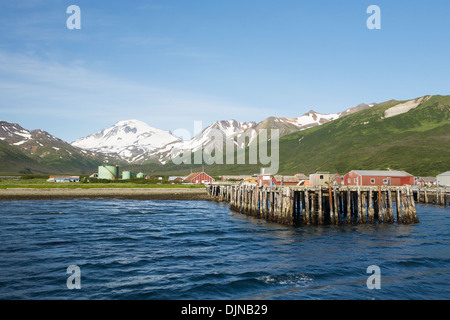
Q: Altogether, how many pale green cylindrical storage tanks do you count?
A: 3